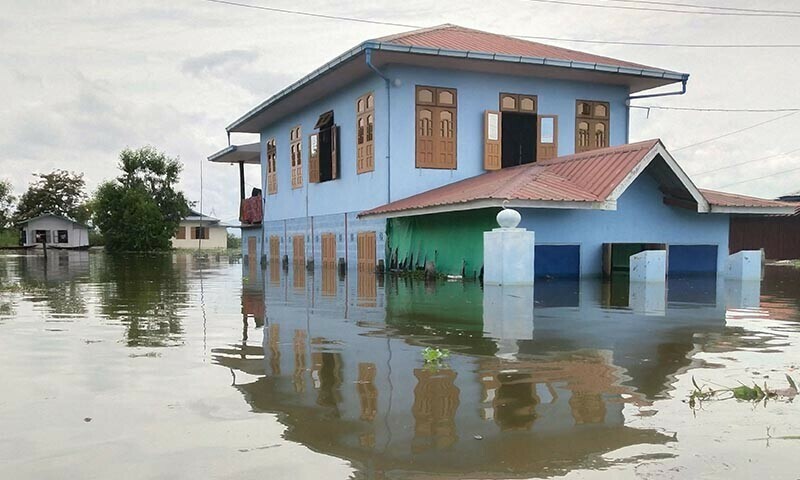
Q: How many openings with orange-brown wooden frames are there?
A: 12